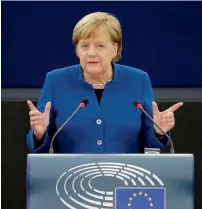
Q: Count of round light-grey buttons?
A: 2